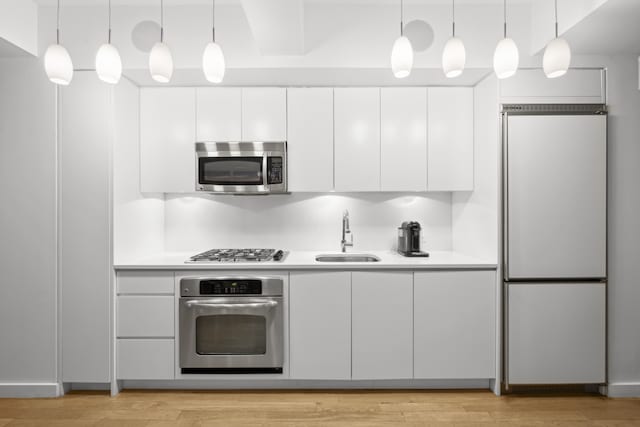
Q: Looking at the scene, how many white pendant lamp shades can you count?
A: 8